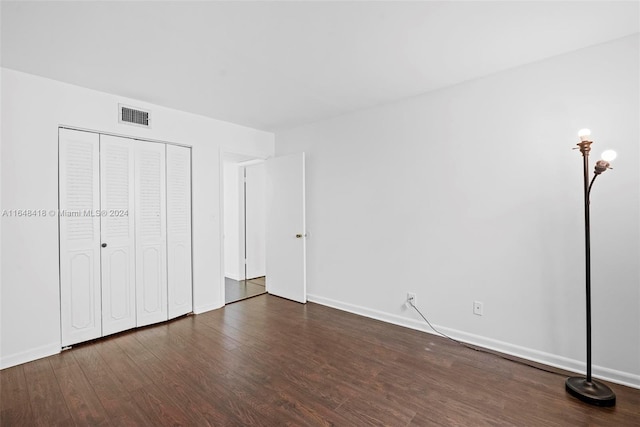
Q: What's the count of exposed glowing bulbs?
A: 2